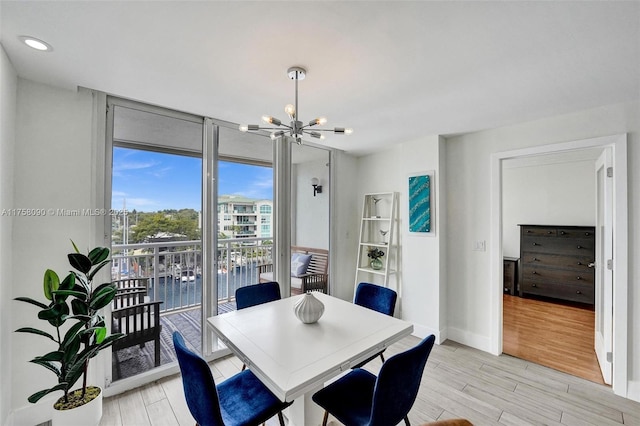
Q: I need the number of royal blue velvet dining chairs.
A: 4